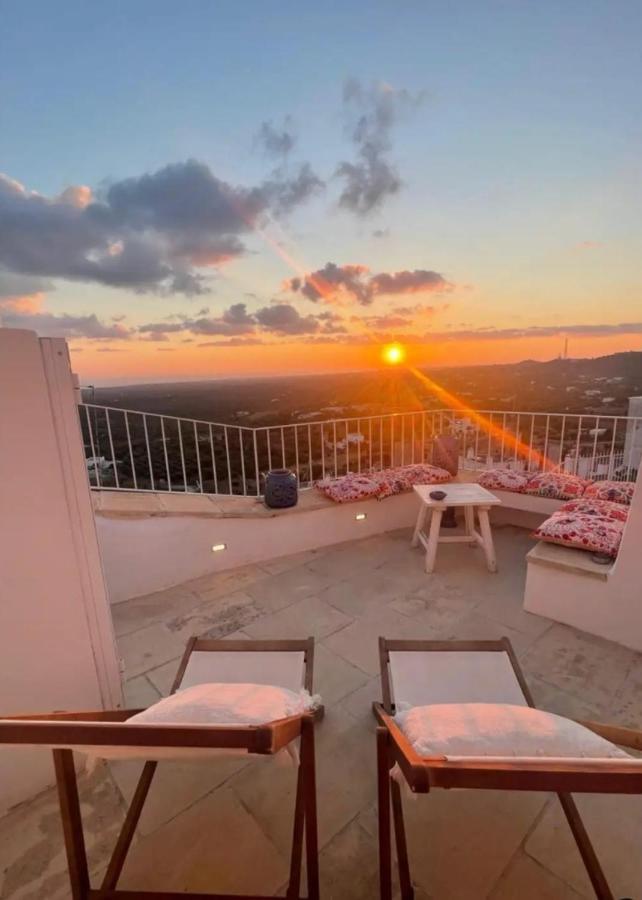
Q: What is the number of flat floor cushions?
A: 8